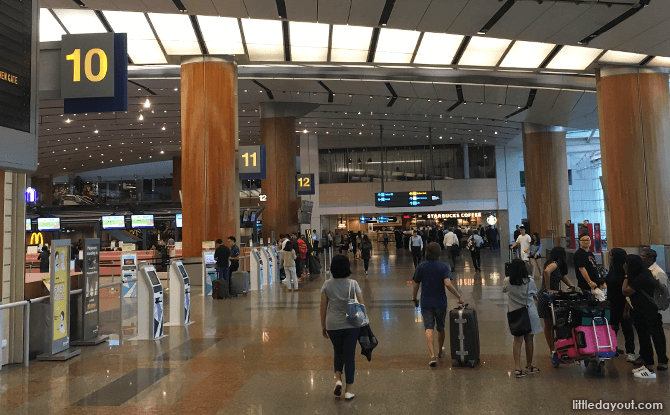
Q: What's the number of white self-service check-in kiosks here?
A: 7